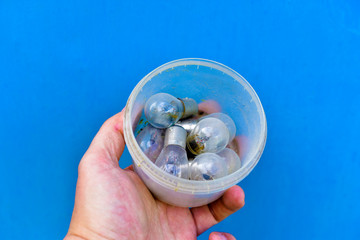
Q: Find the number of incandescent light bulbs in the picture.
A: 7